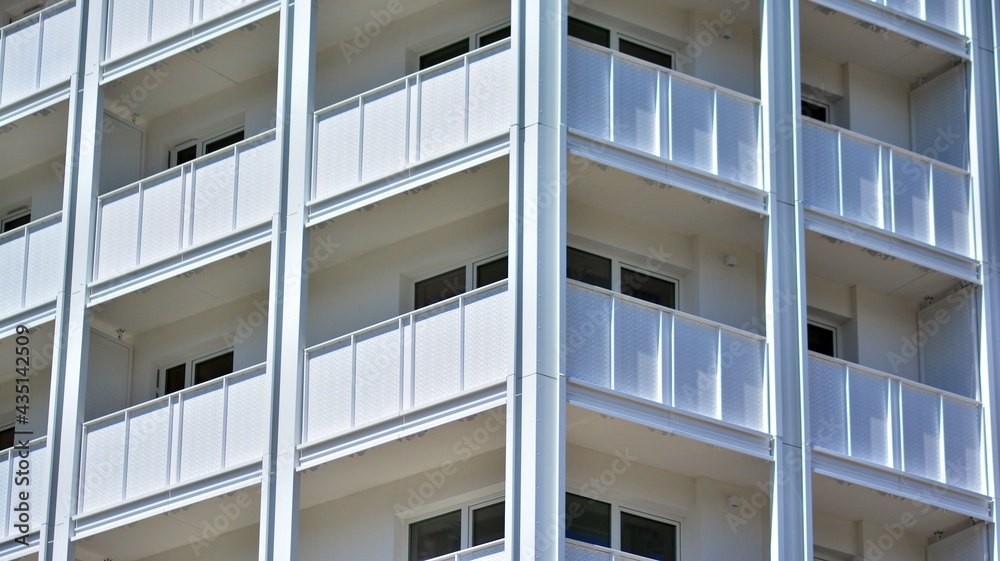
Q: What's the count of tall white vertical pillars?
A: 5